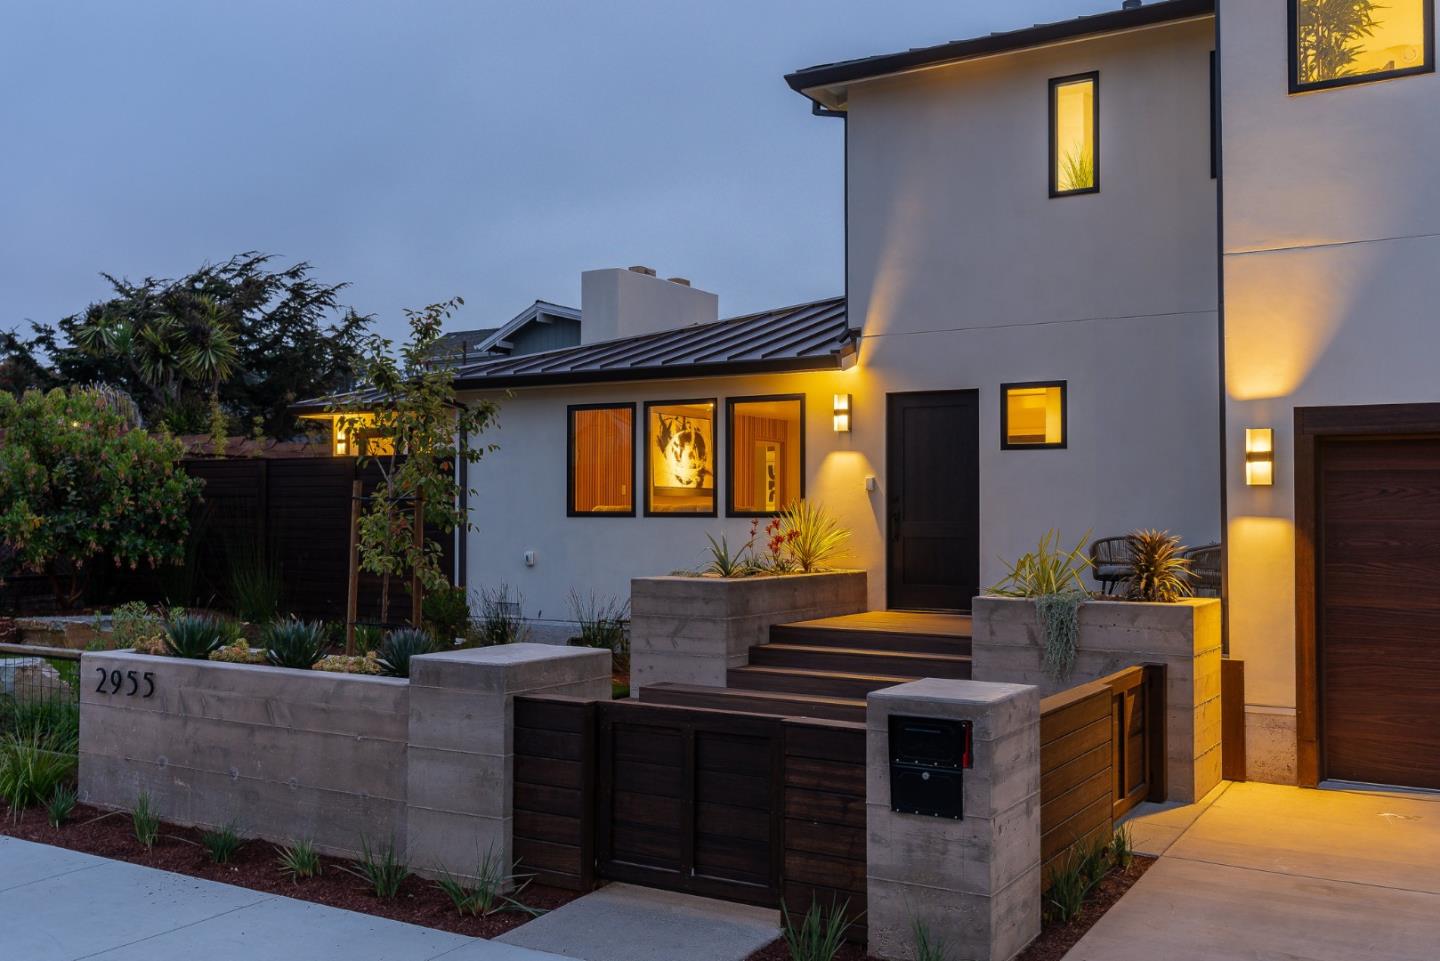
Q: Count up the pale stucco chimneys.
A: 1